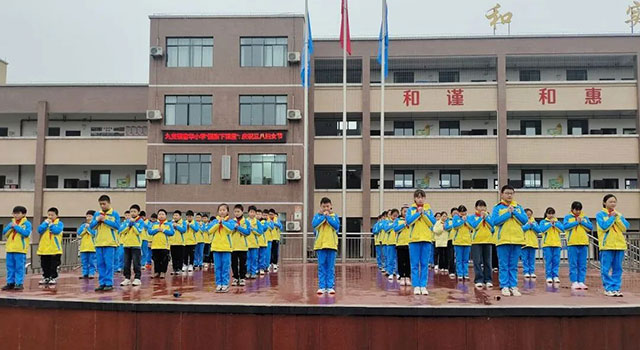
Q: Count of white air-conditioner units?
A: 7